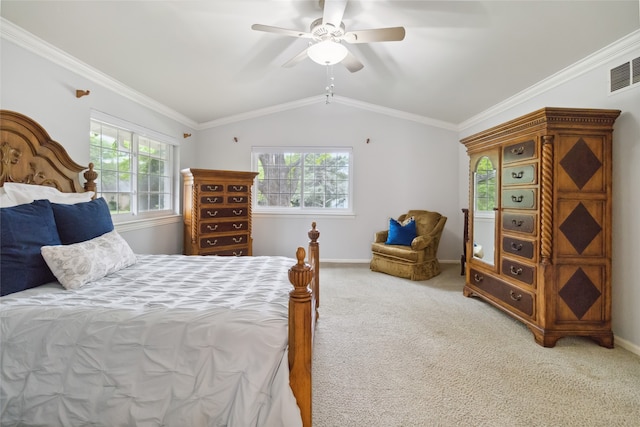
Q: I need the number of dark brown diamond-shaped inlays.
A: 3